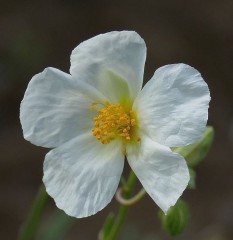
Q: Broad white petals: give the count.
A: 5